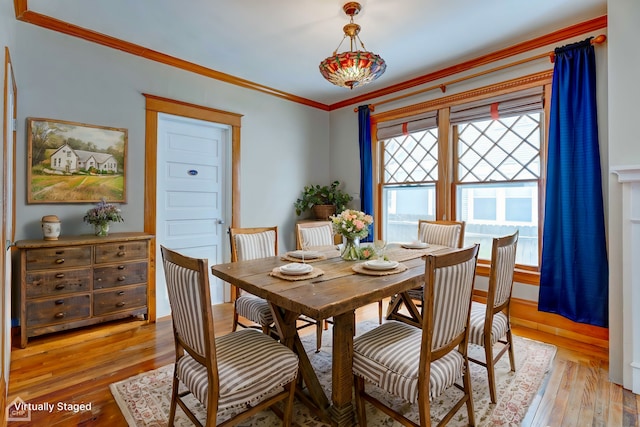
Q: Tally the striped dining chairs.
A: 6